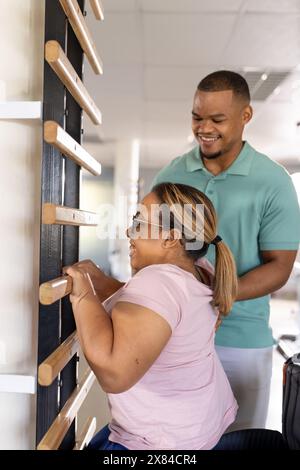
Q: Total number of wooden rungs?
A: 9